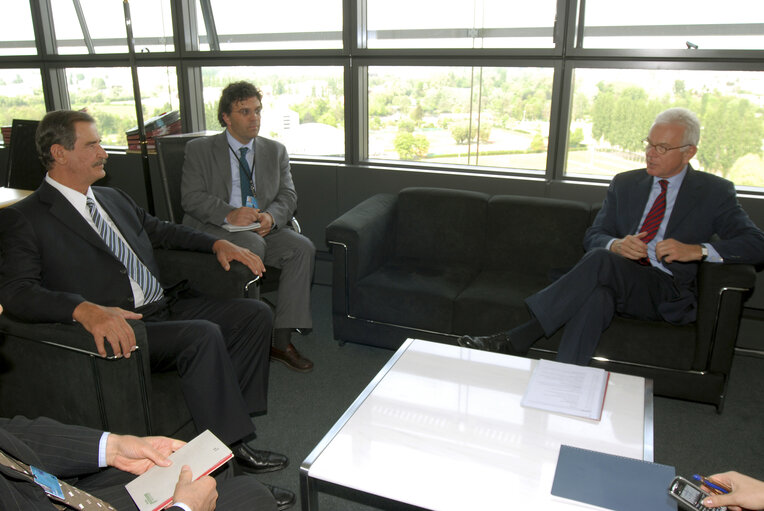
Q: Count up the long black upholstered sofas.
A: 1